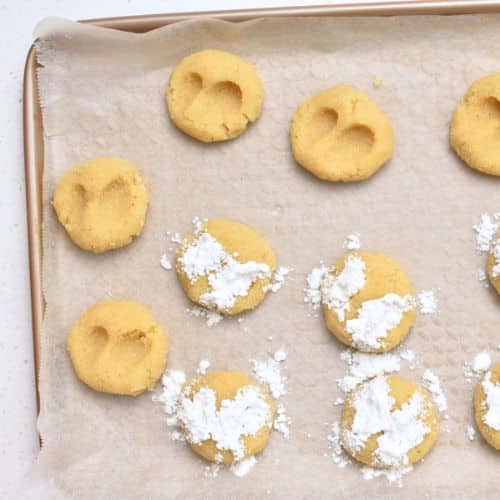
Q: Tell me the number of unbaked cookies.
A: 11